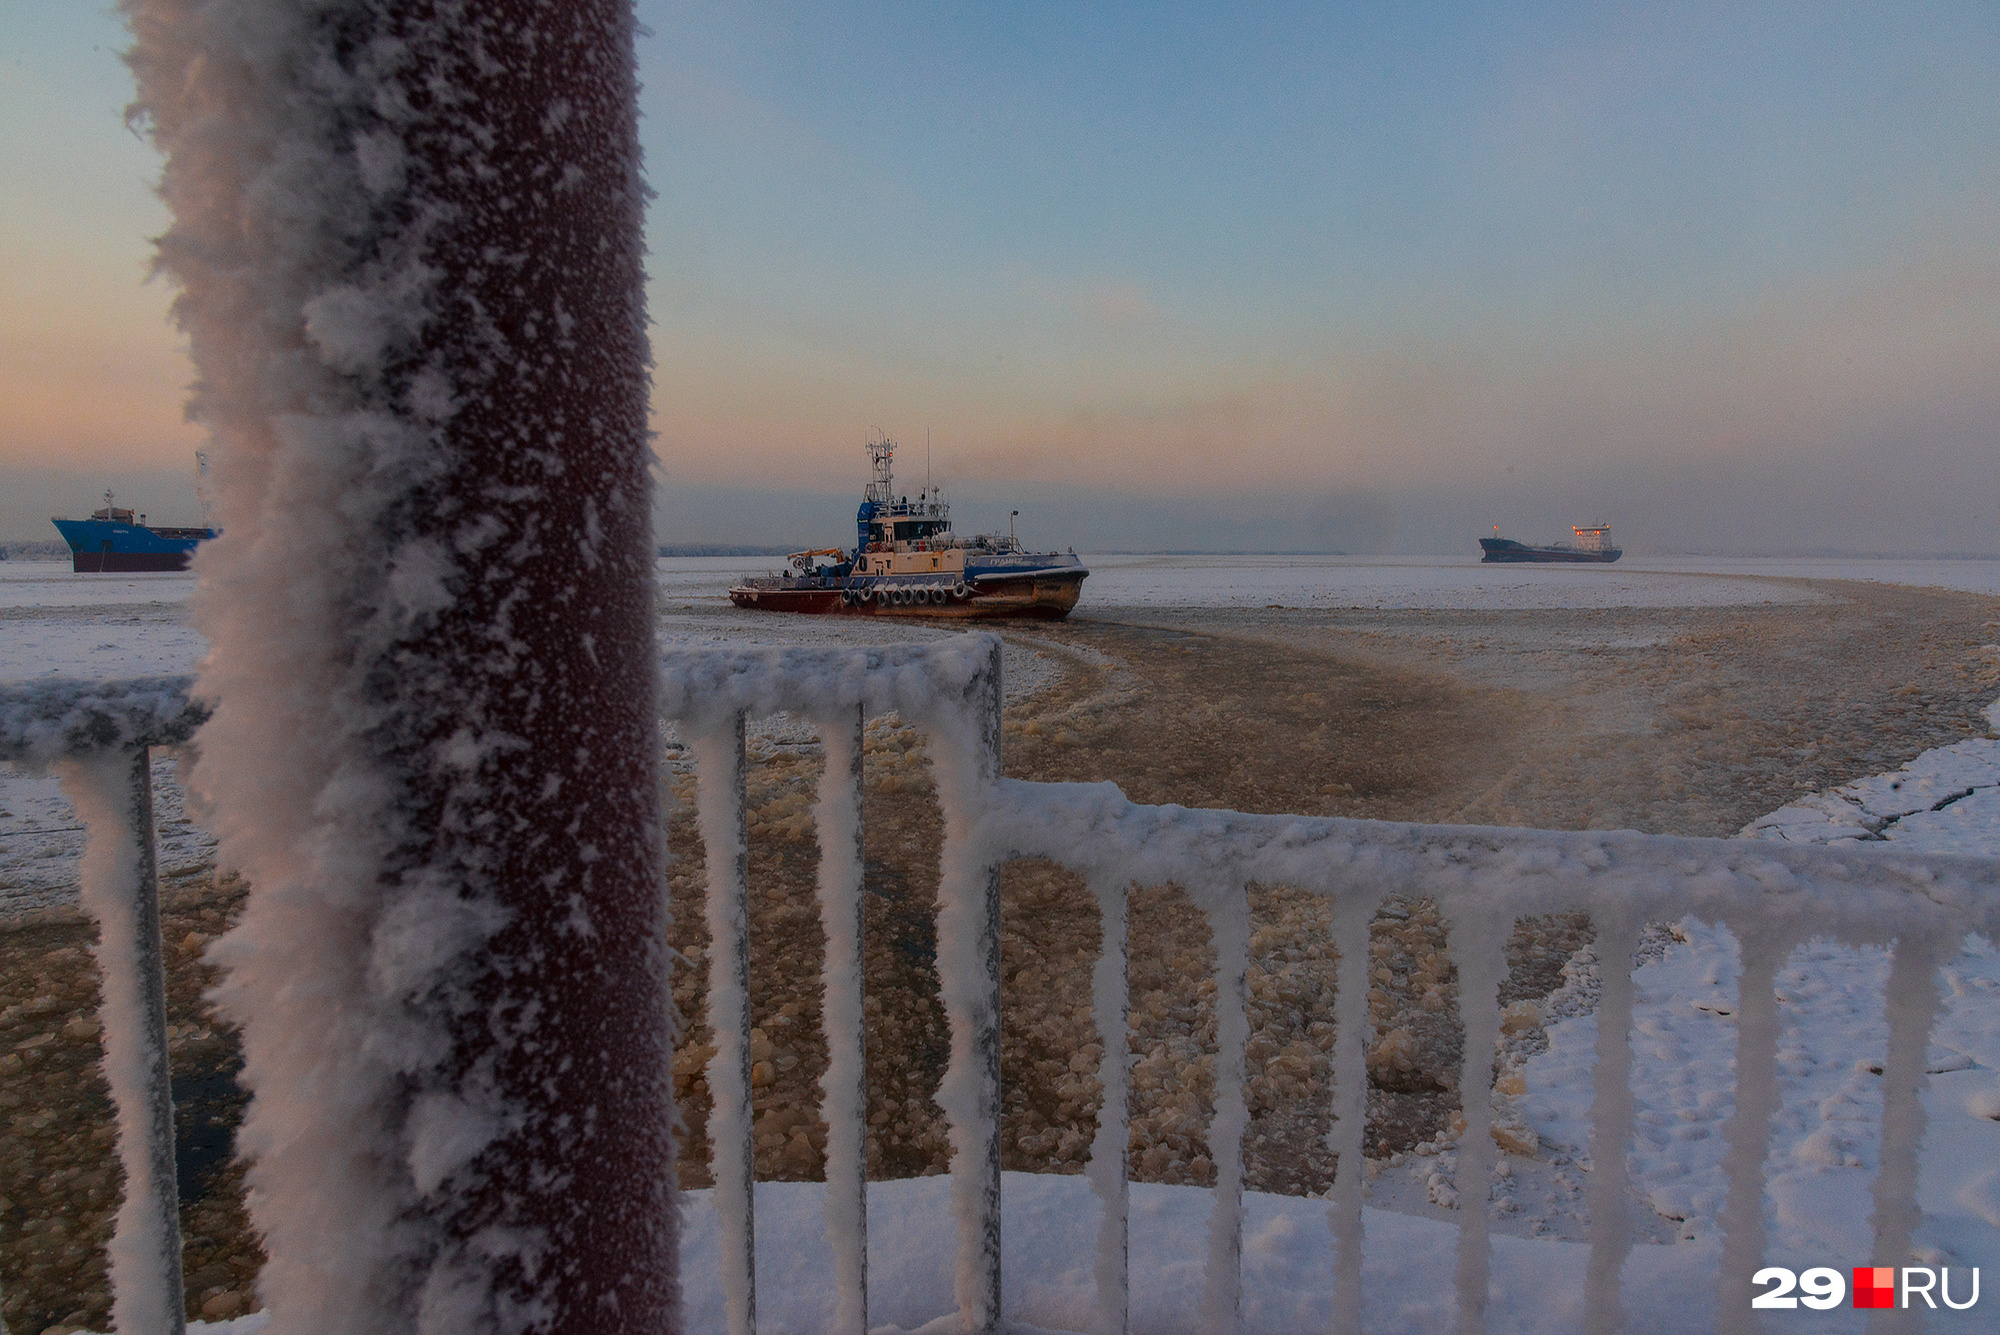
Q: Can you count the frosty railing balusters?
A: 11